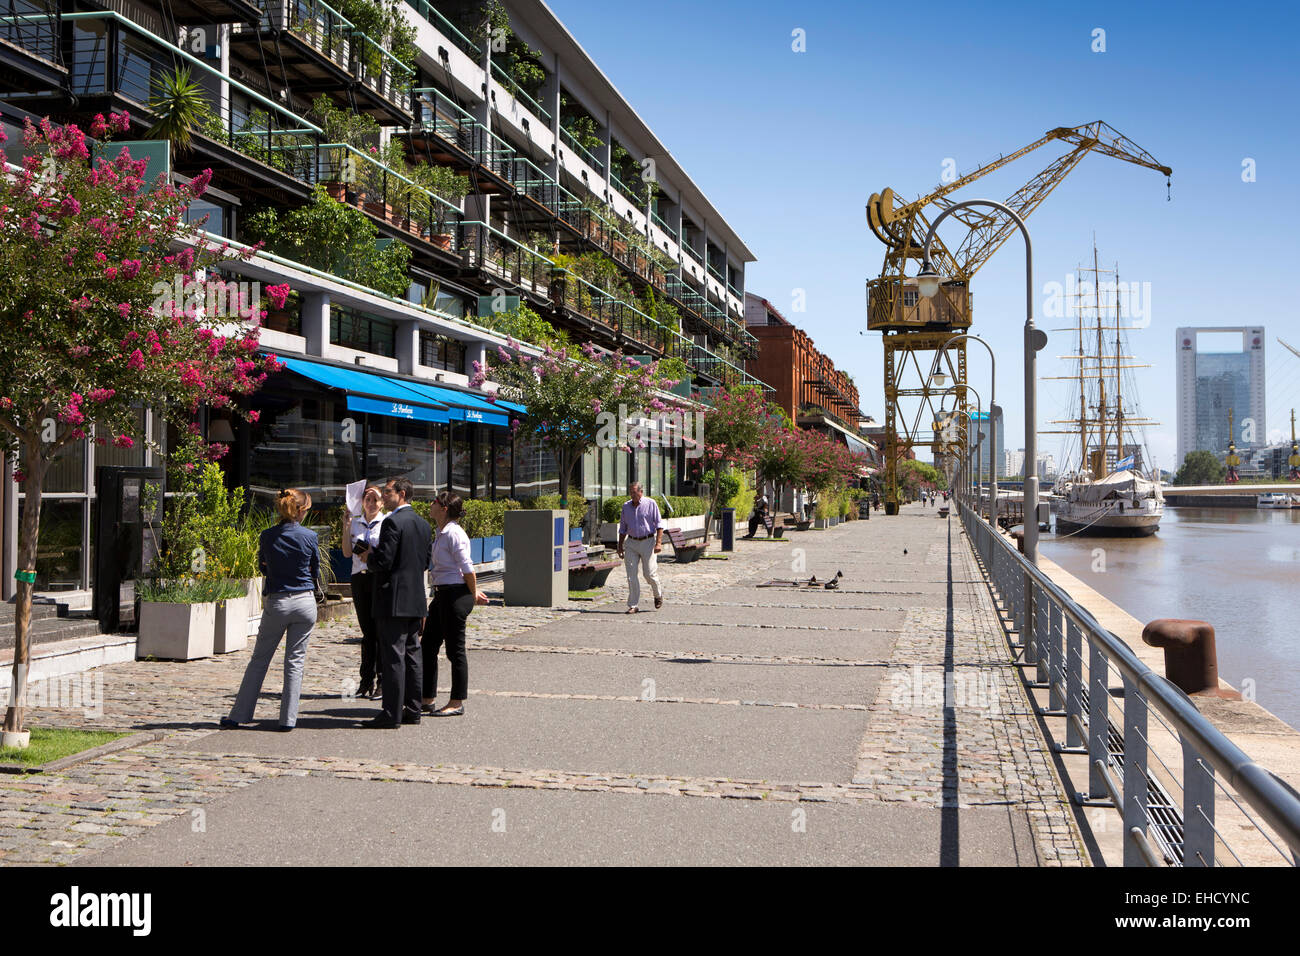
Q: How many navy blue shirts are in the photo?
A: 1